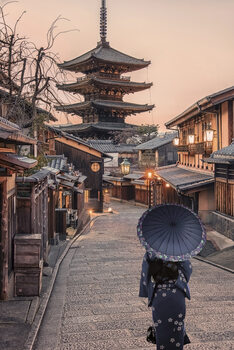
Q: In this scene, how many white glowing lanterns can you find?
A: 3